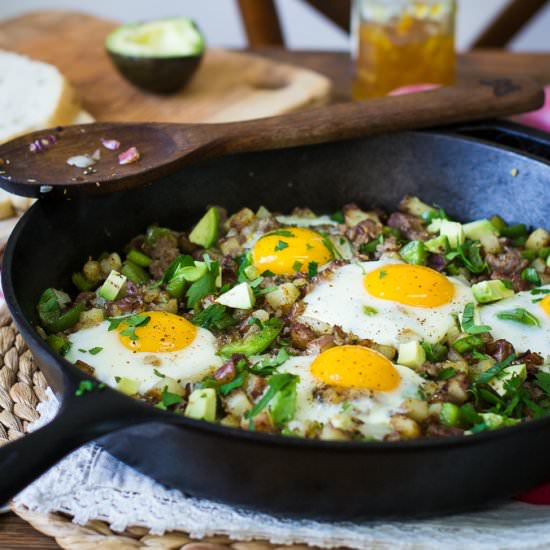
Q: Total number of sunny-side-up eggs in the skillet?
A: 5